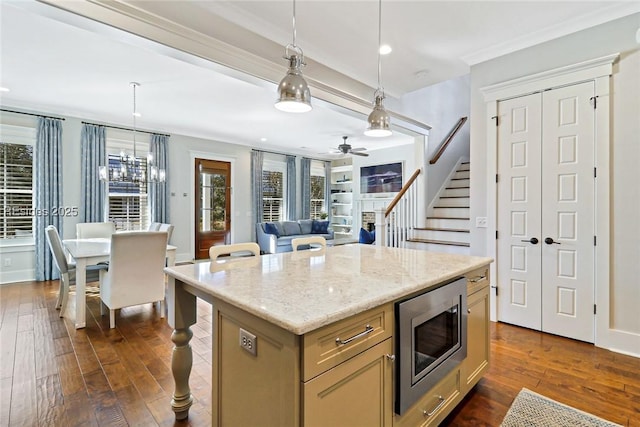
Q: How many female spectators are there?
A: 0